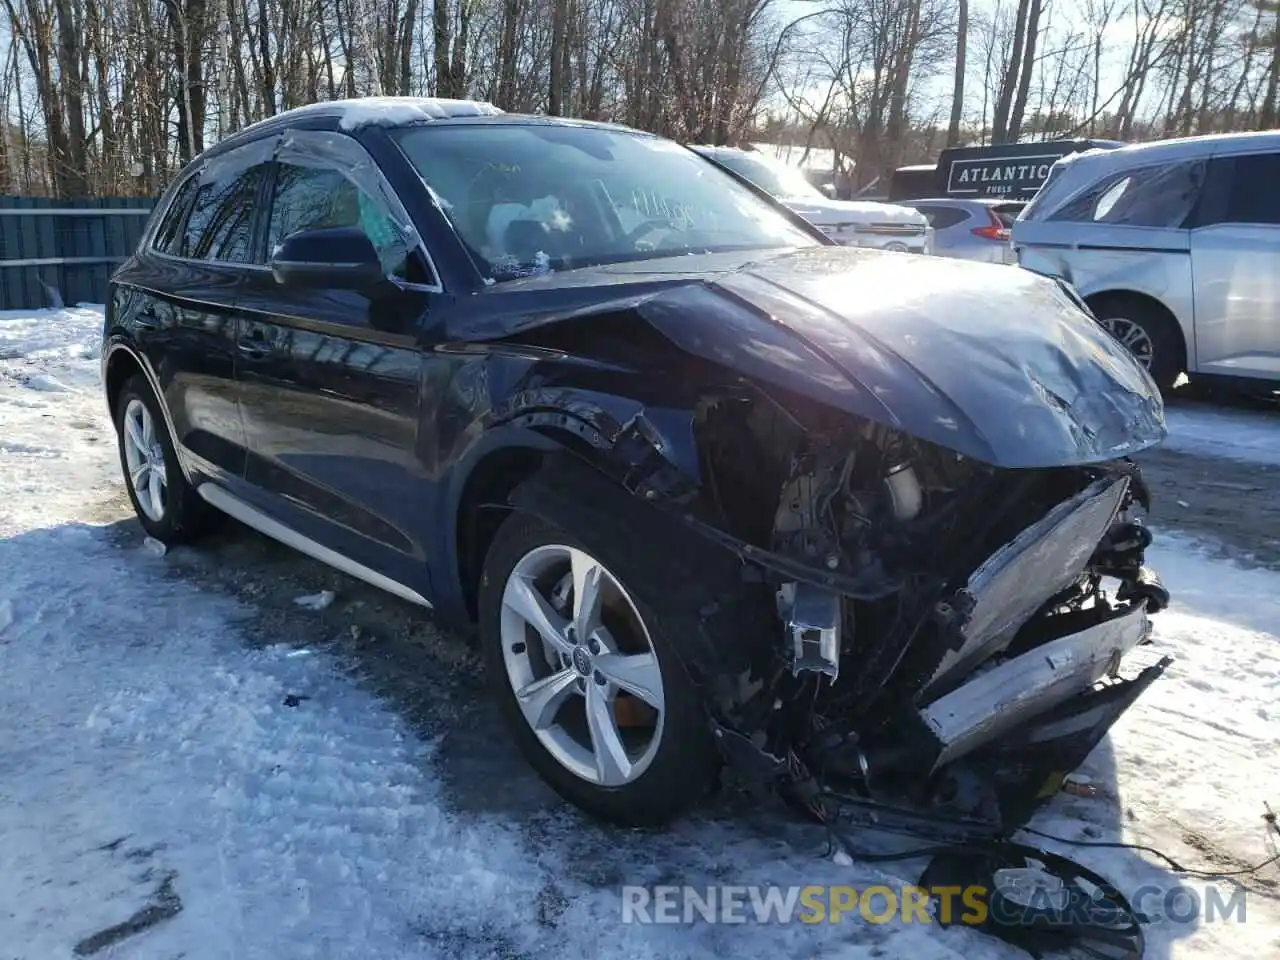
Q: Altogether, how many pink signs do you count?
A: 0